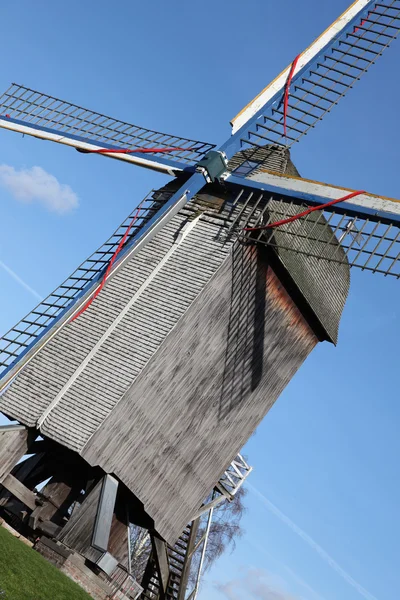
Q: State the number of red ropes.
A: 4